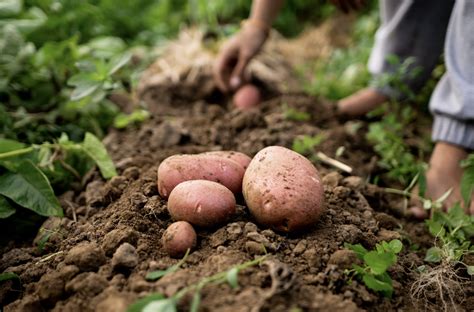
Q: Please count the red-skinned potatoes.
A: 6